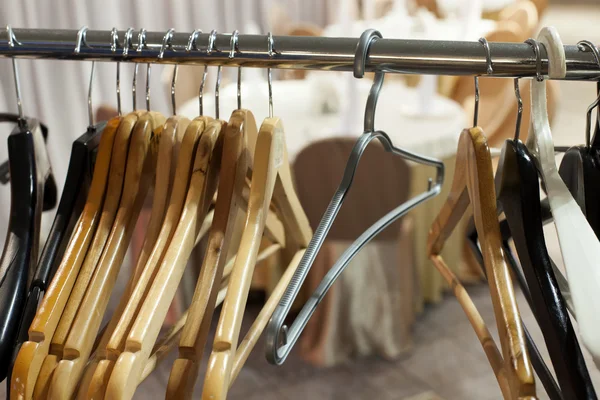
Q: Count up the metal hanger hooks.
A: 13